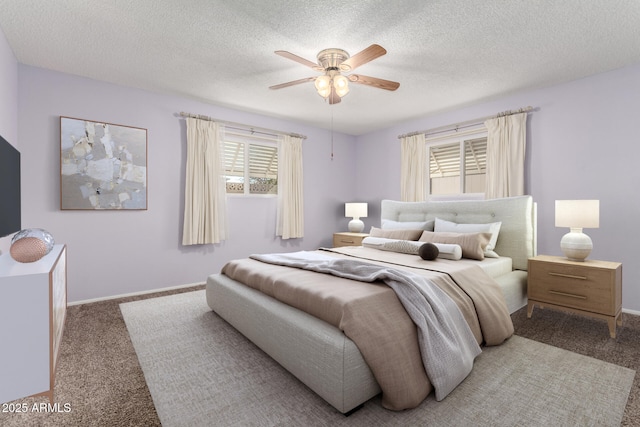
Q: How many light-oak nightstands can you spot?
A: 2